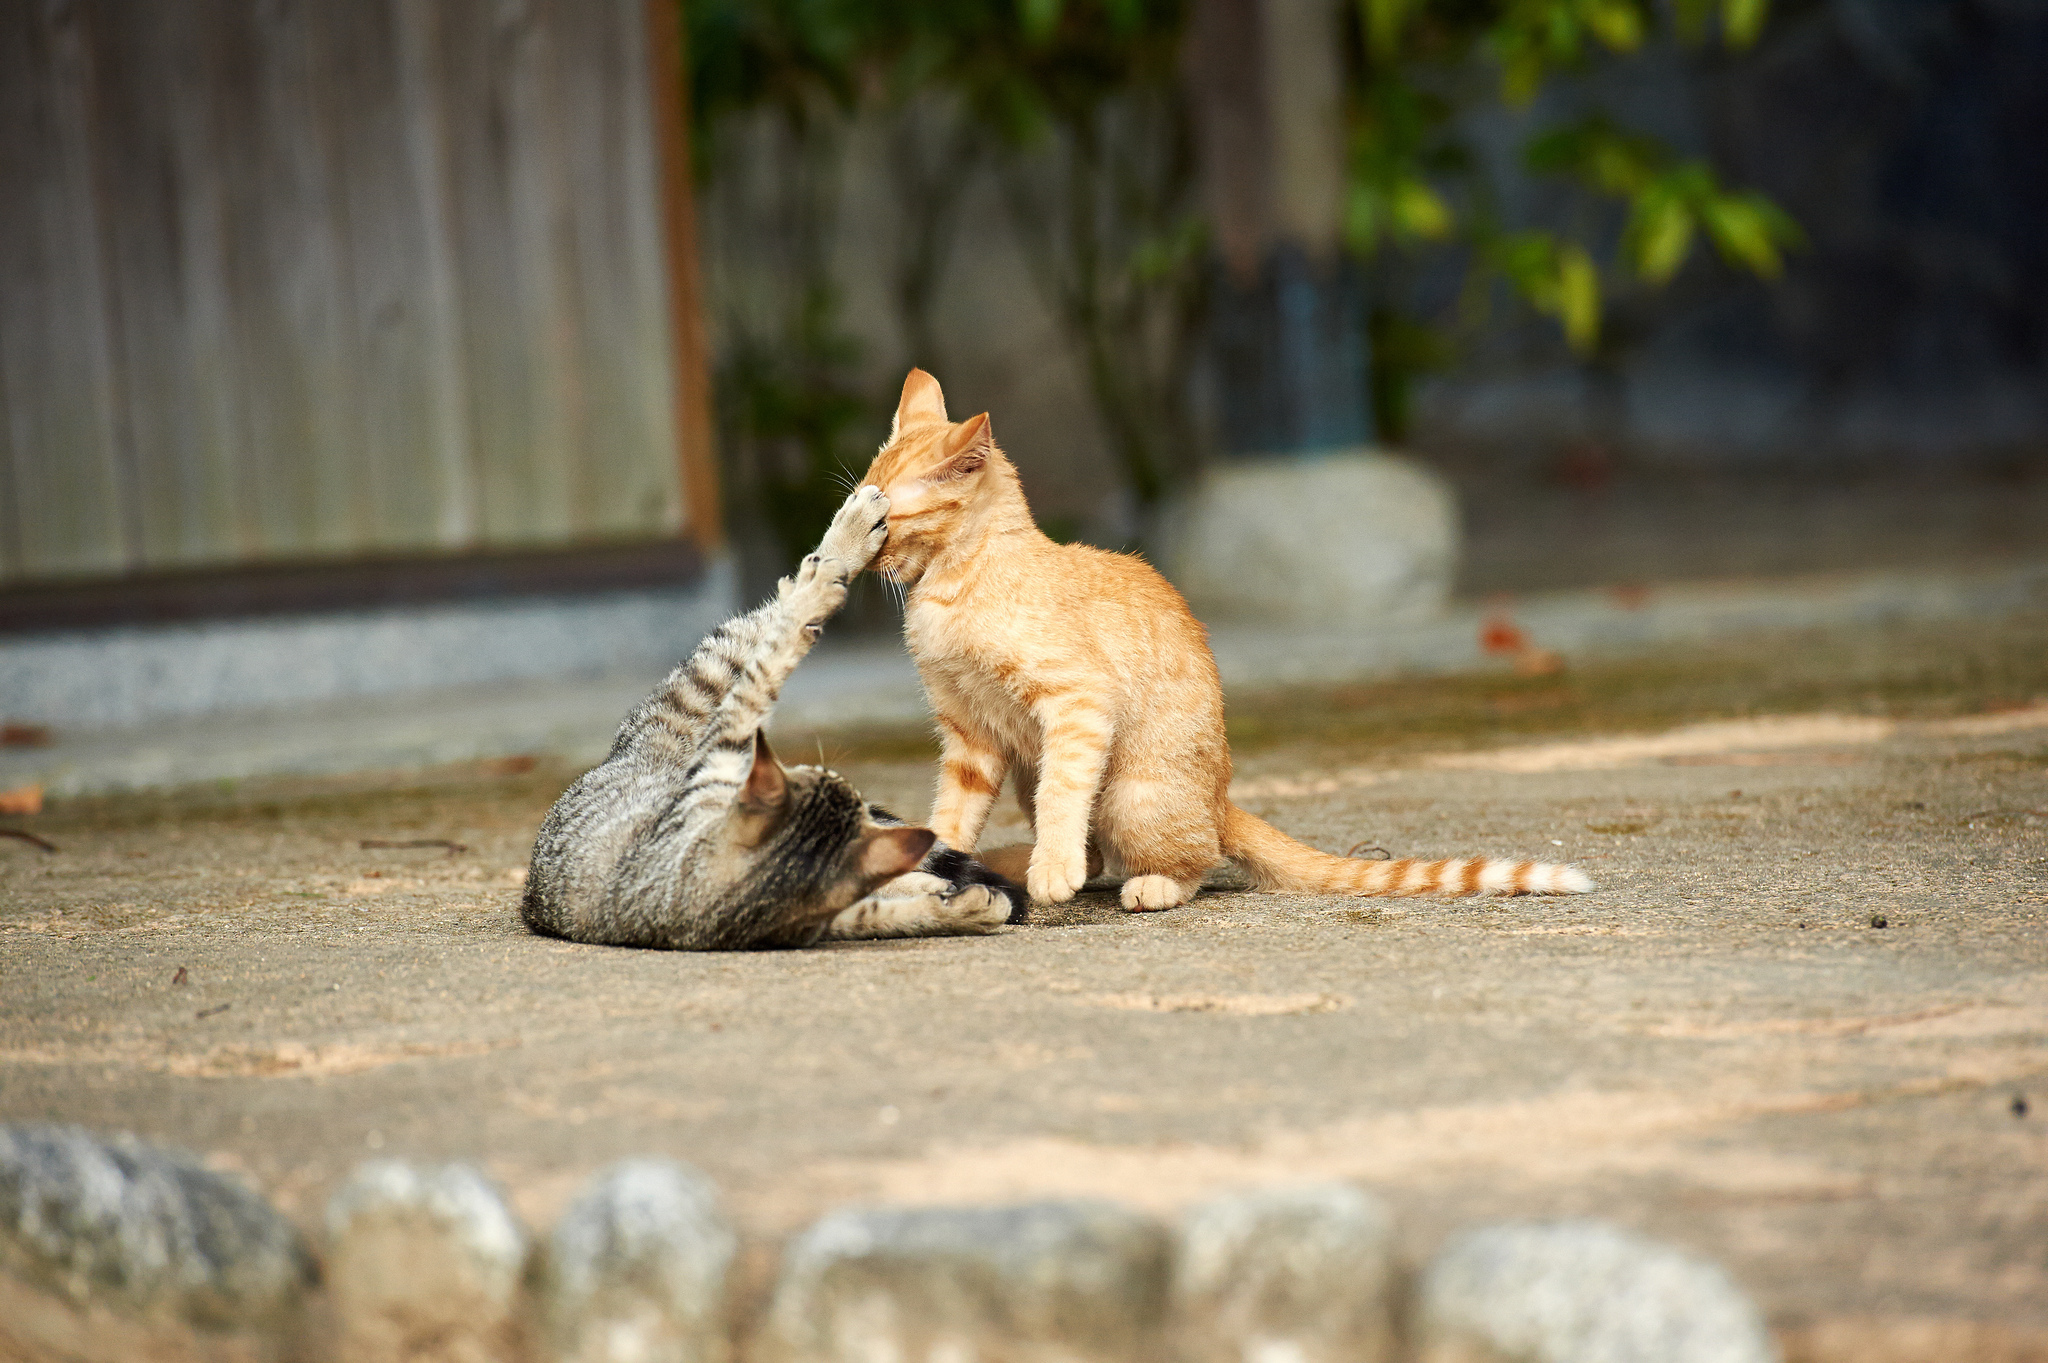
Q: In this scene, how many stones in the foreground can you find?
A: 6